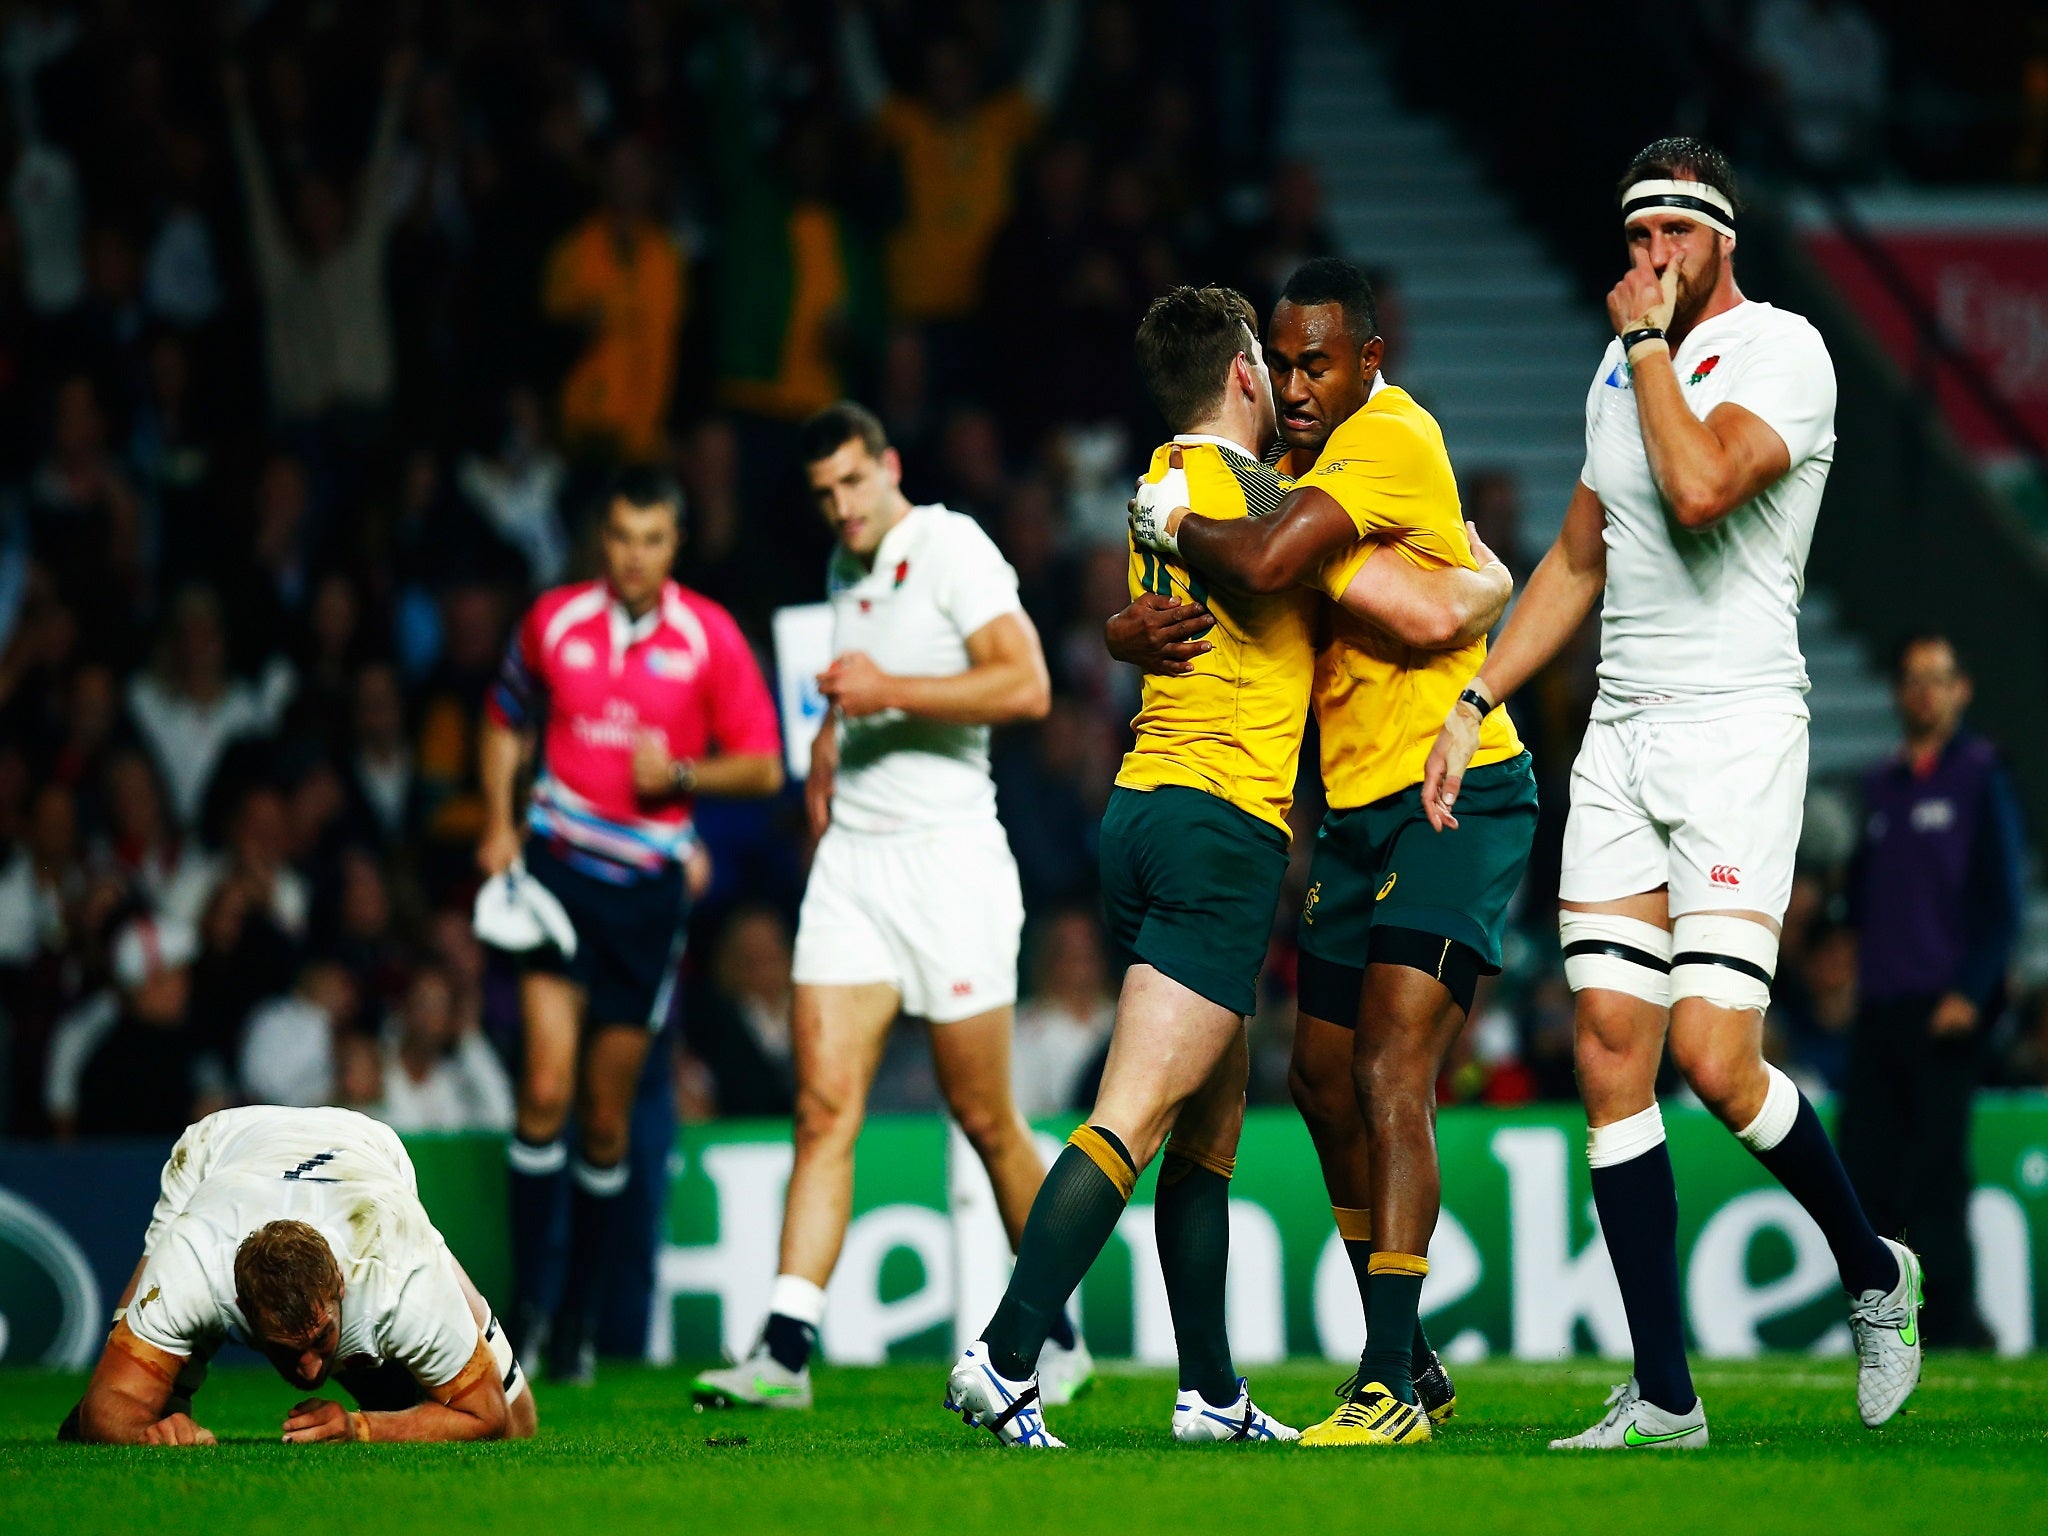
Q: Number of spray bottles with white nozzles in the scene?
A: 0